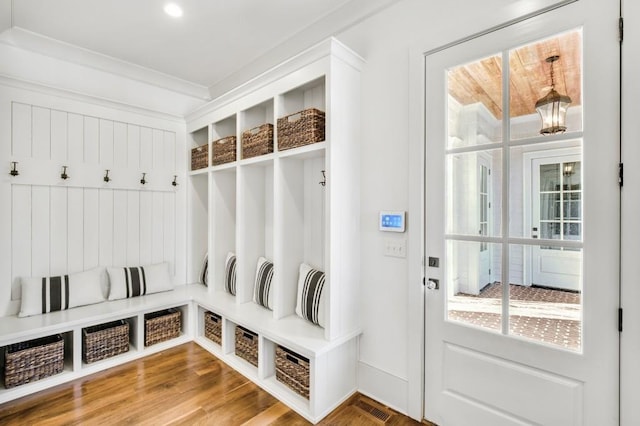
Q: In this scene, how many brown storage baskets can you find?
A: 10